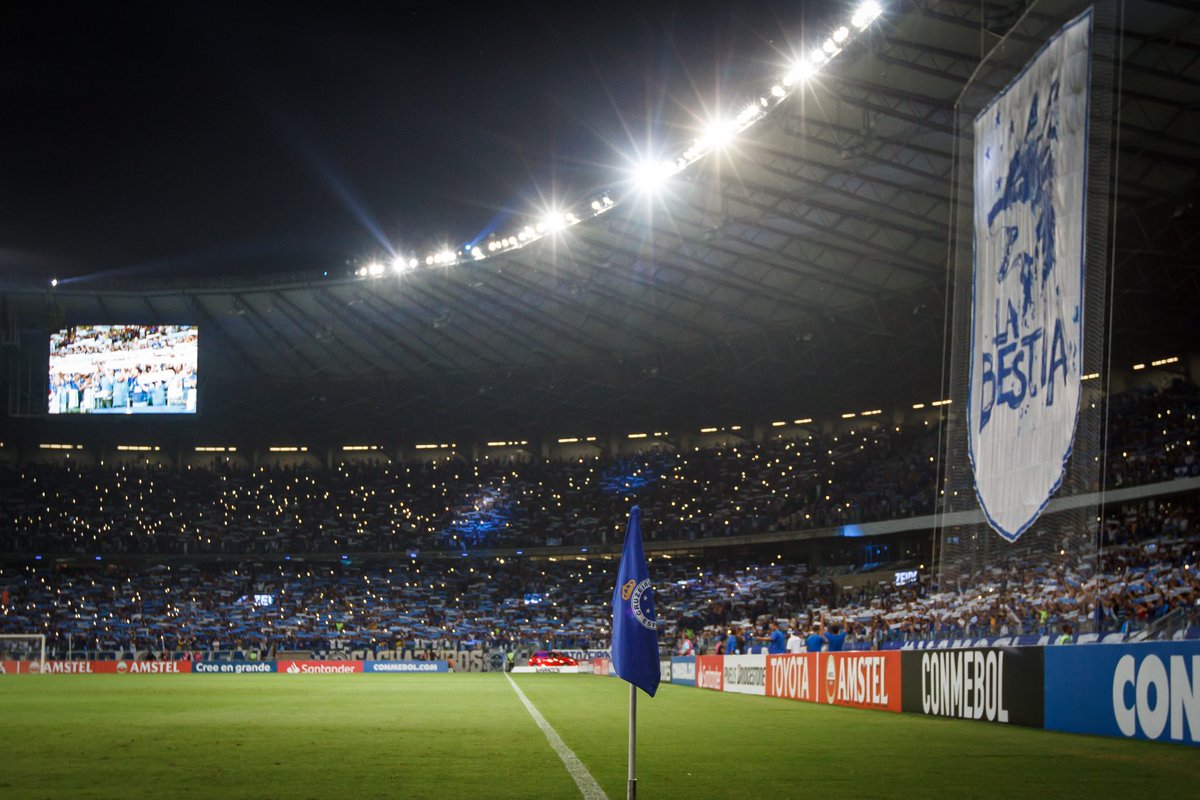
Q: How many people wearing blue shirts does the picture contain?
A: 4